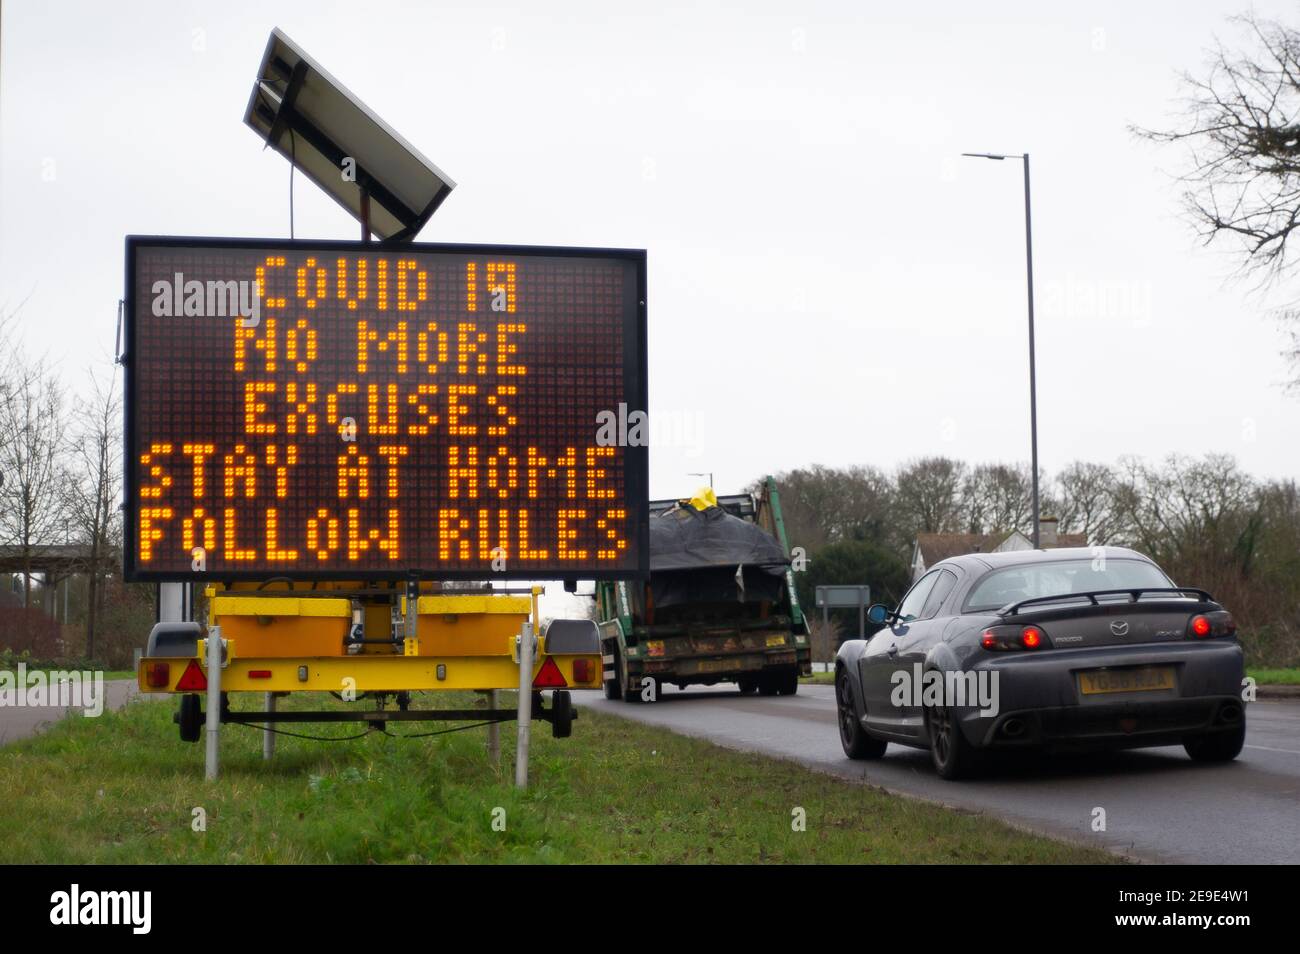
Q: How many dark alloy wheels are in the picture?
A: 2